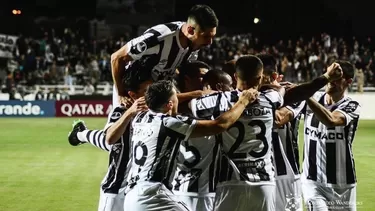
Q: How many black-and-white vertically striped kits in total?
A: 7